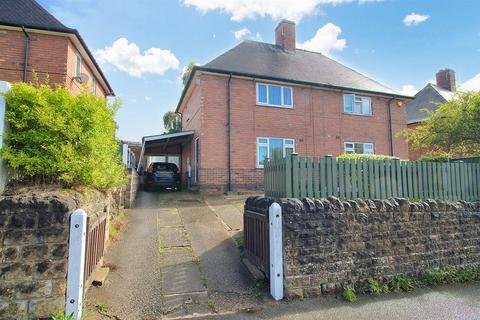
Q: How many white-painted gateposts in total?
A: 2